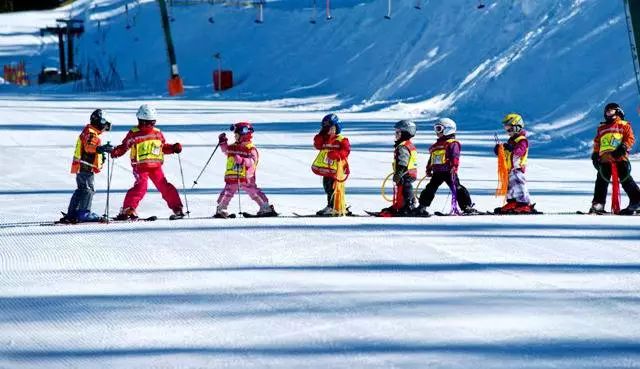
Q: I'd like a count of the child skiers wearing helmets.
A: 8